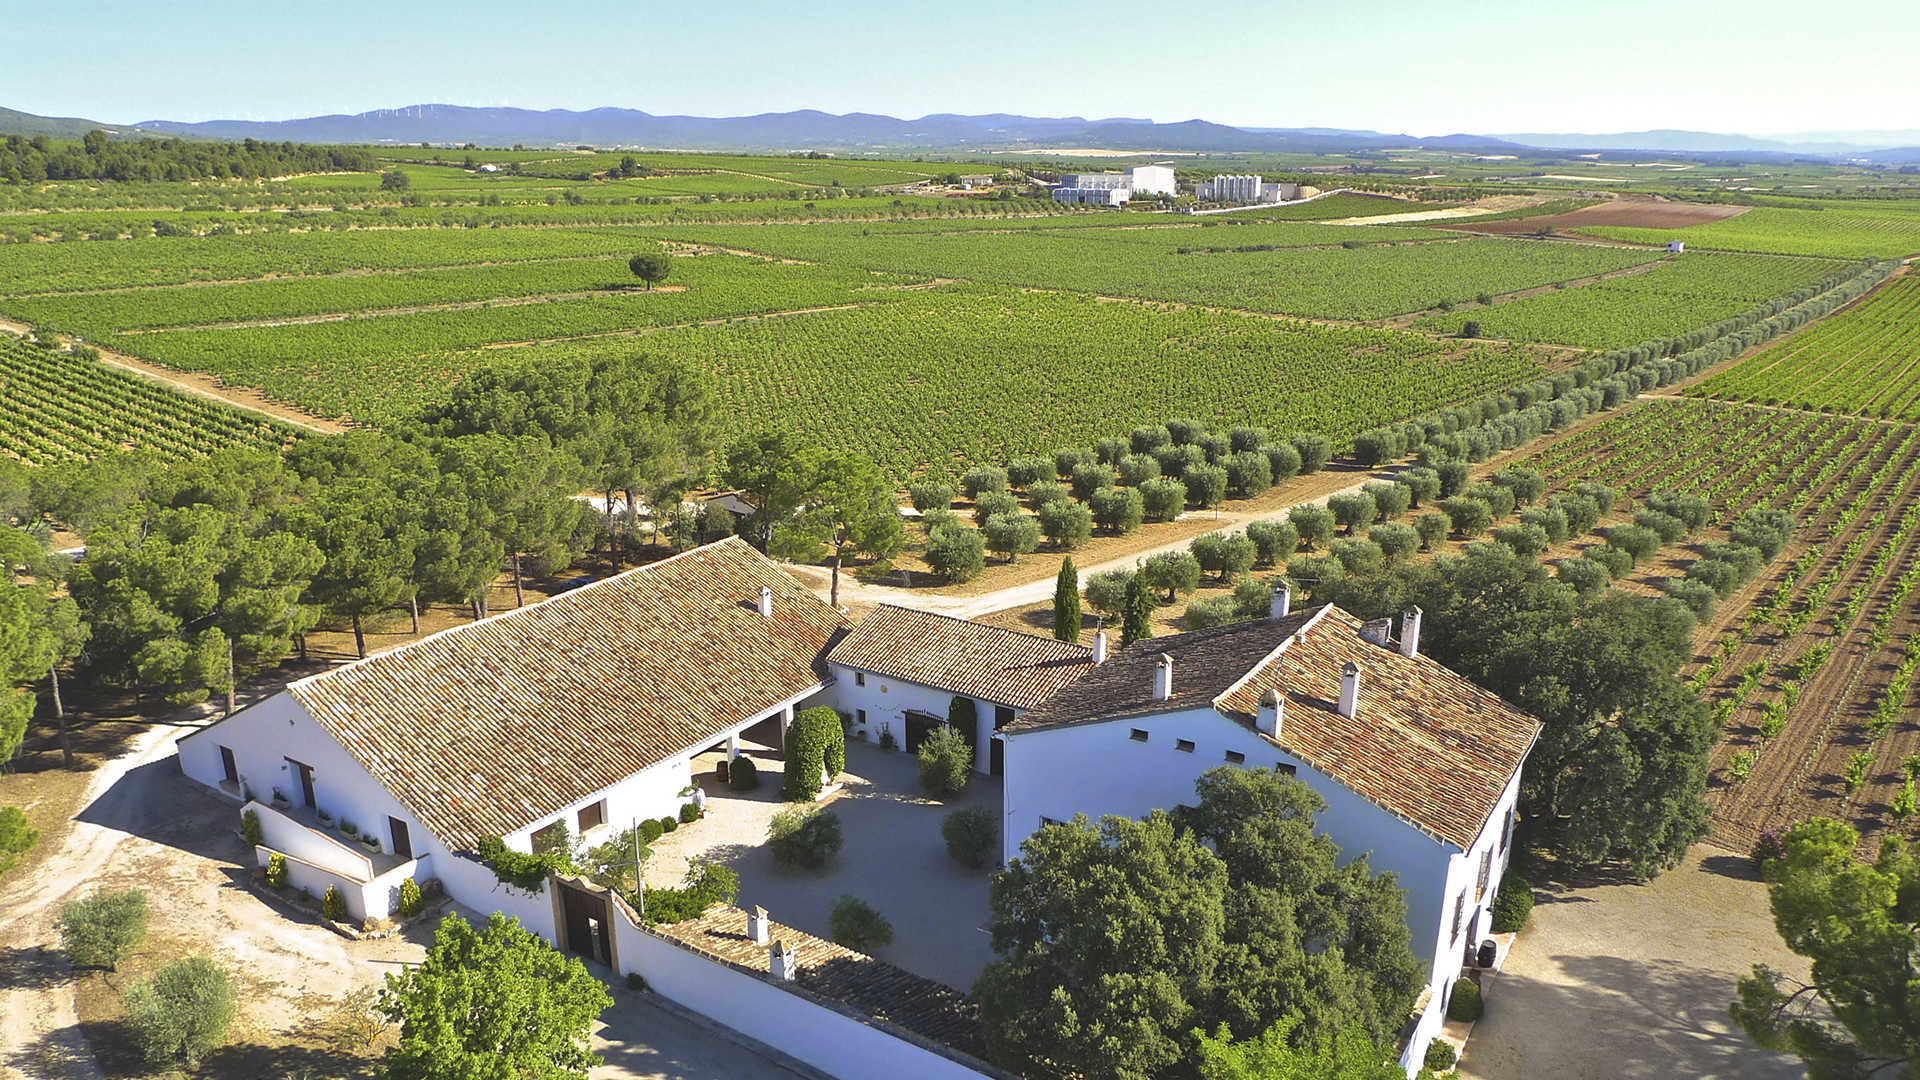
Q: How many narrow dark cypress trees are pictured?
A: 2